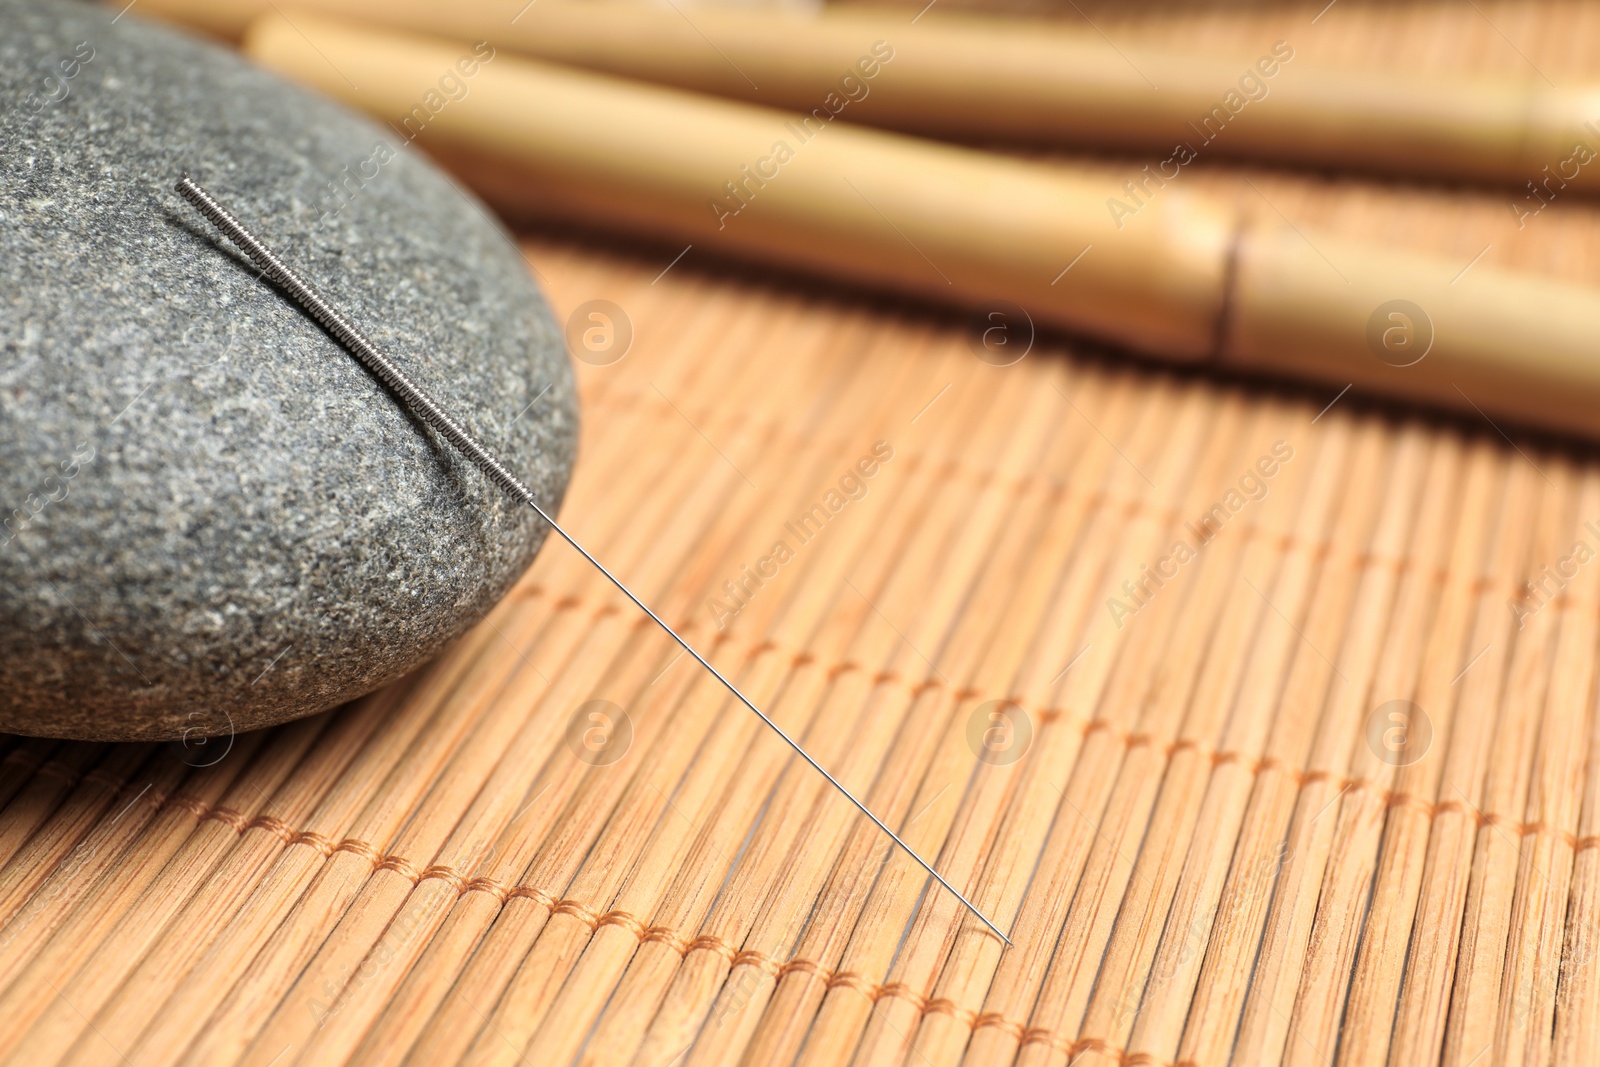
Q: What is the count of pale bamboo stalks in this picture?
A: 2